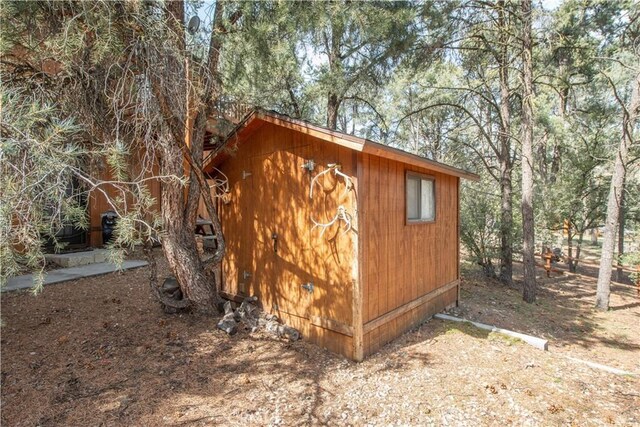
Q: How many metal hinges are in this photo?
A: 4